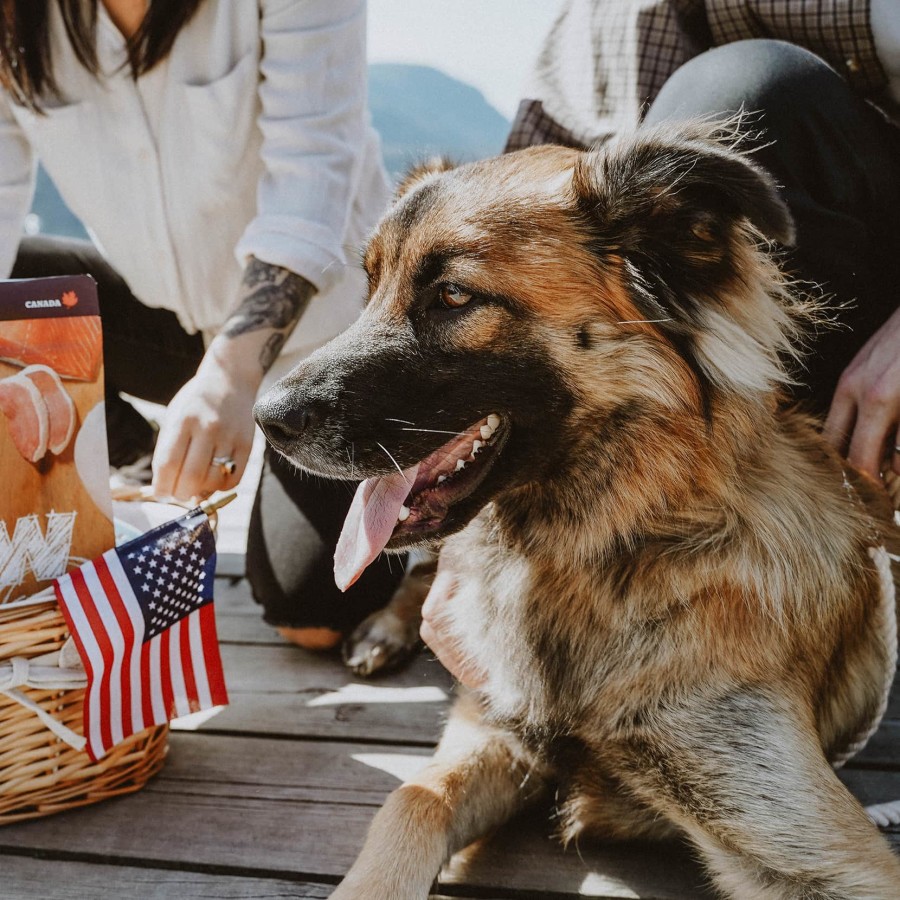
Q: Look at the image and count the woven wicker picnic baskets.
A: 1